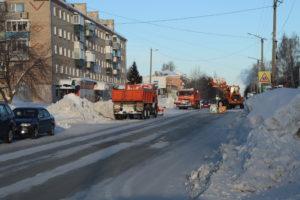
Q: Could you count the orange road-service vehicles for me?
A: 3